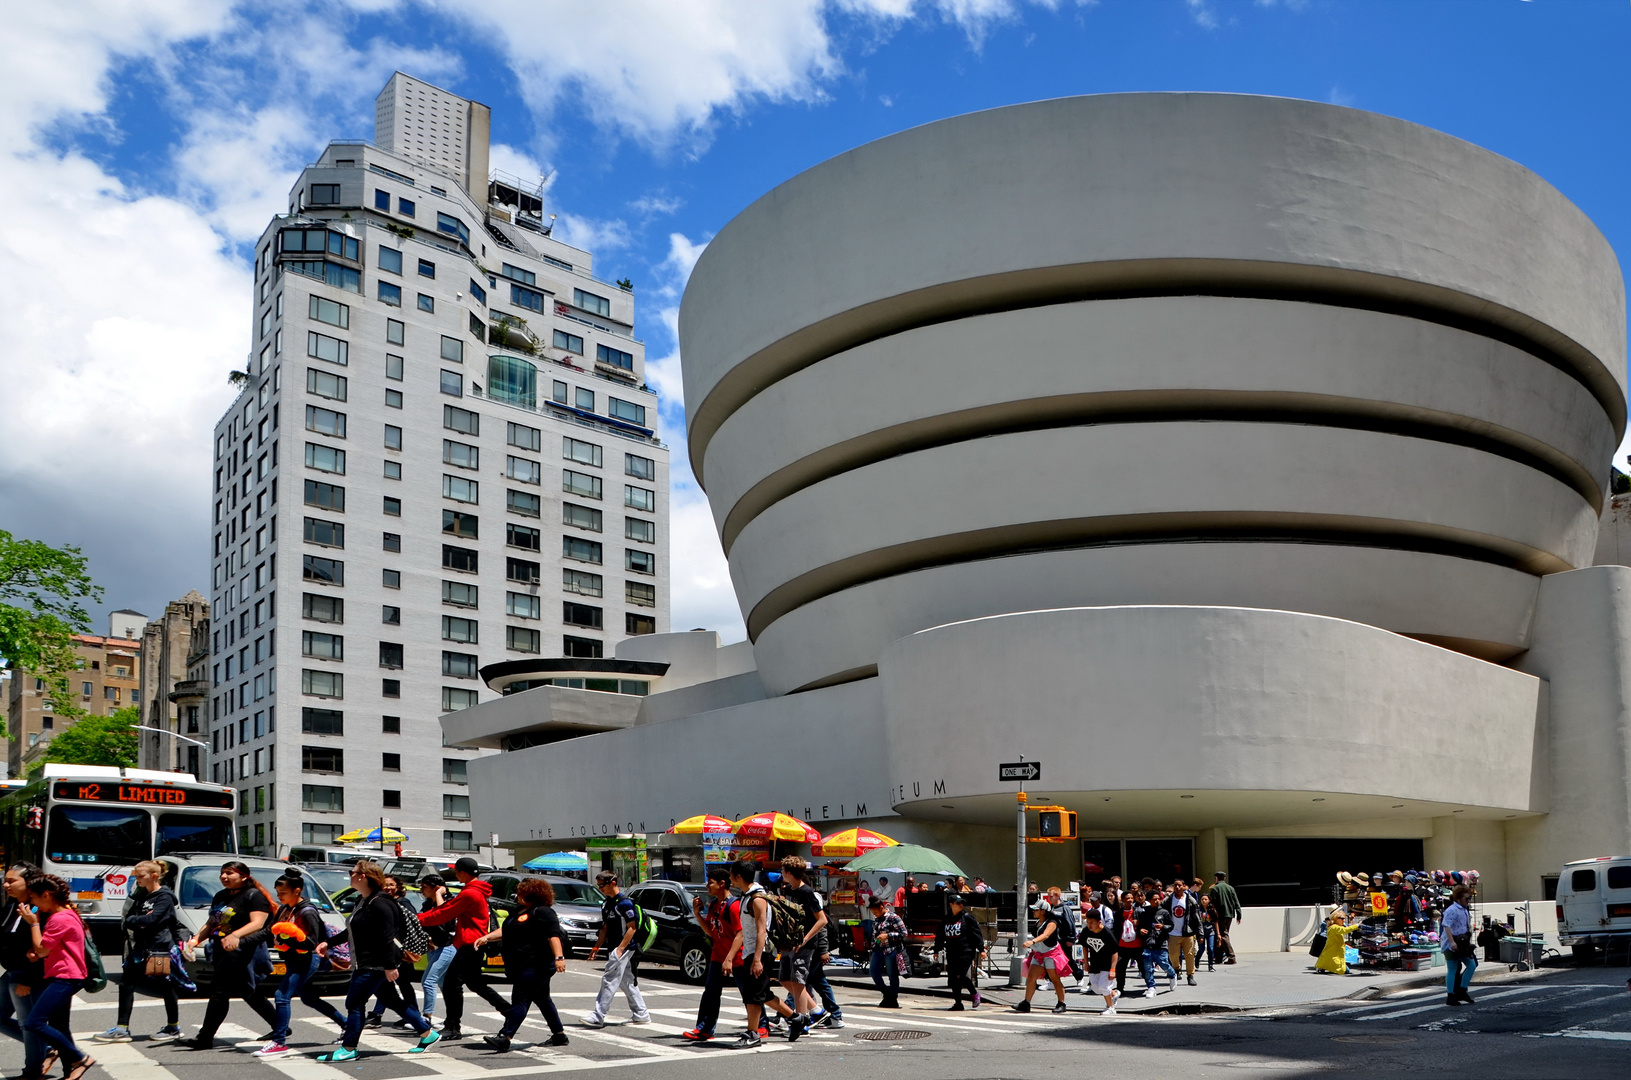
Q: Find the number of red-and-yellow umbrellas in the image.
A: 3